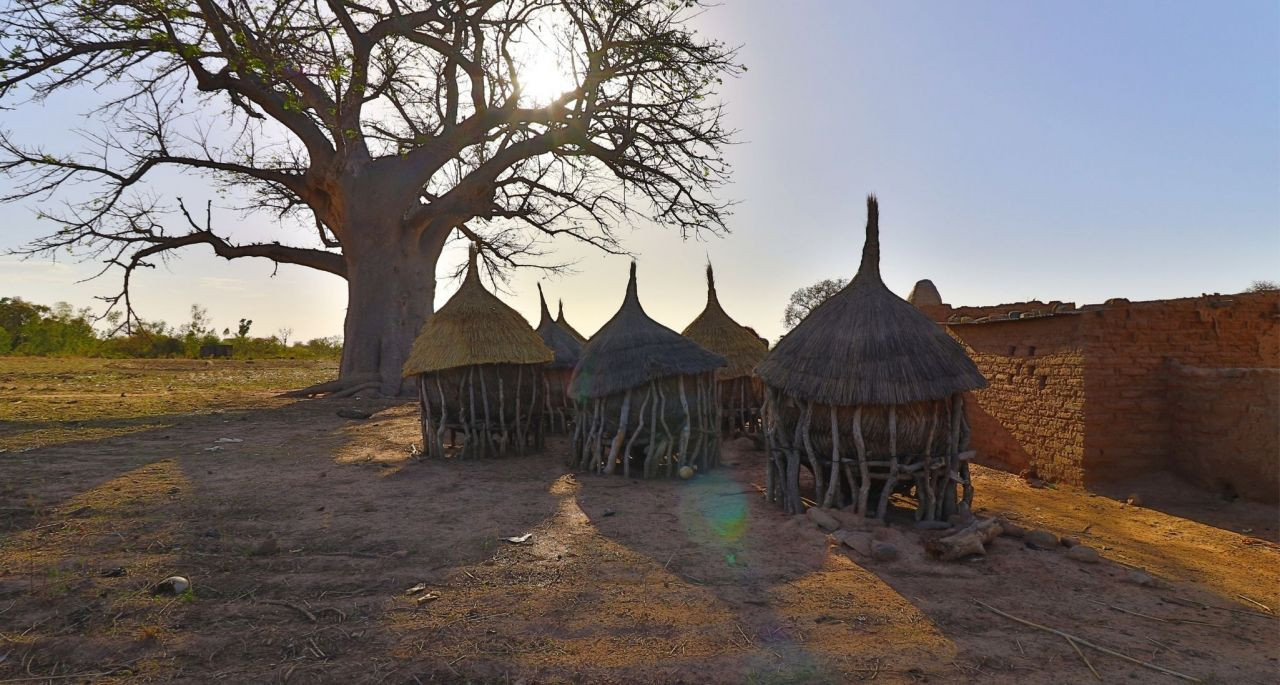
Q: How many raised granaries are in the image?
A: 6